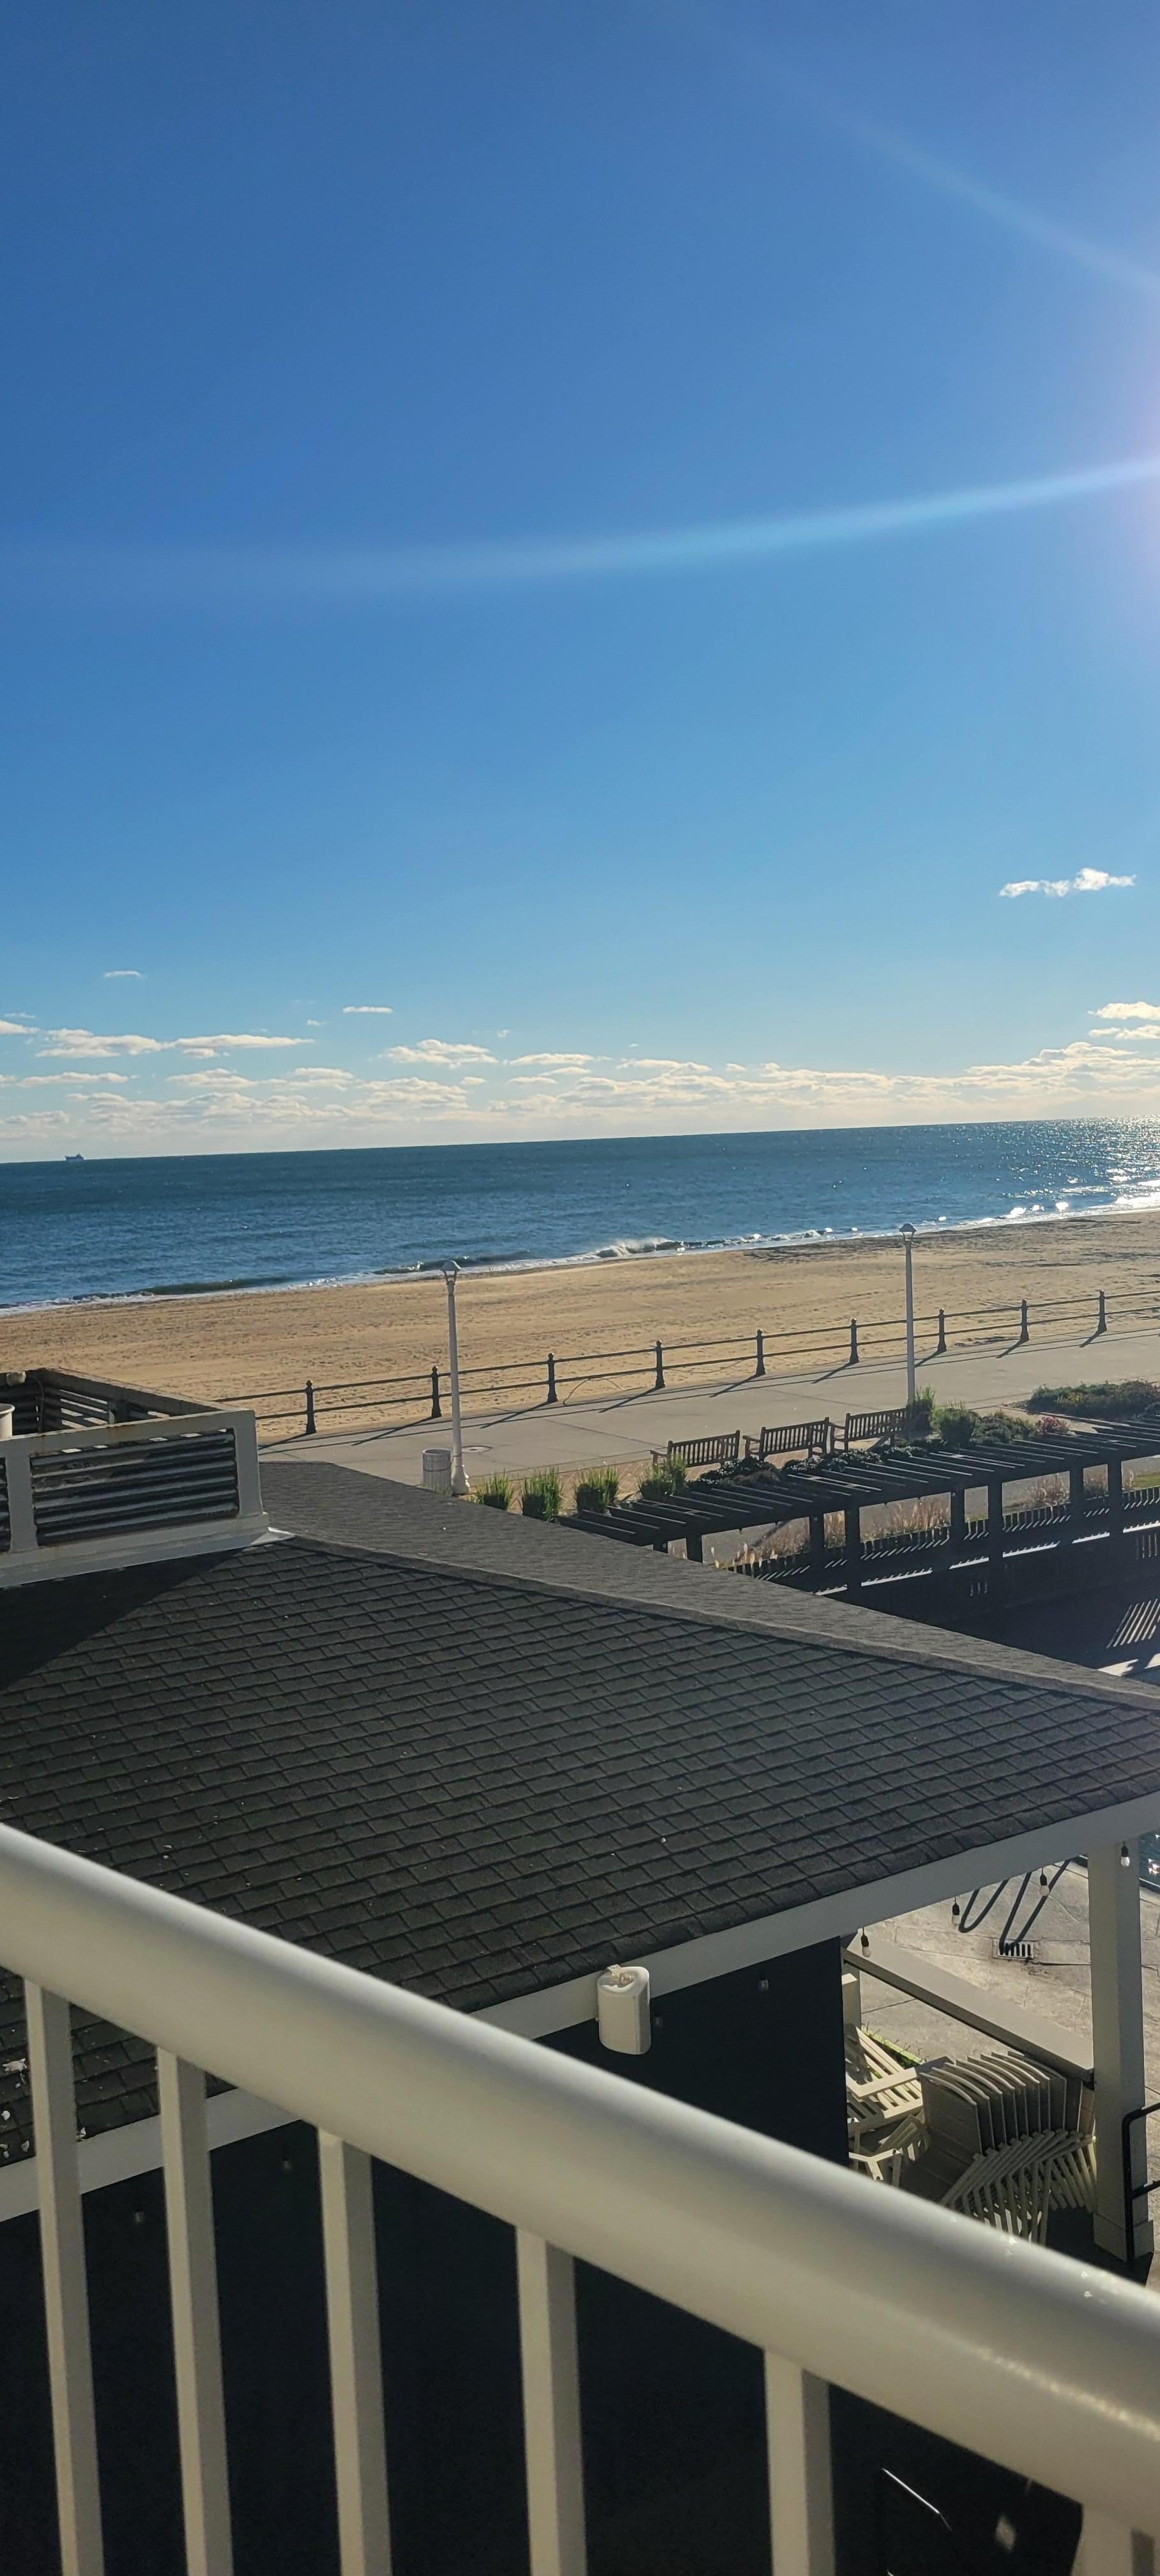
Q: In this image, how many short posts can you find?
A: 9